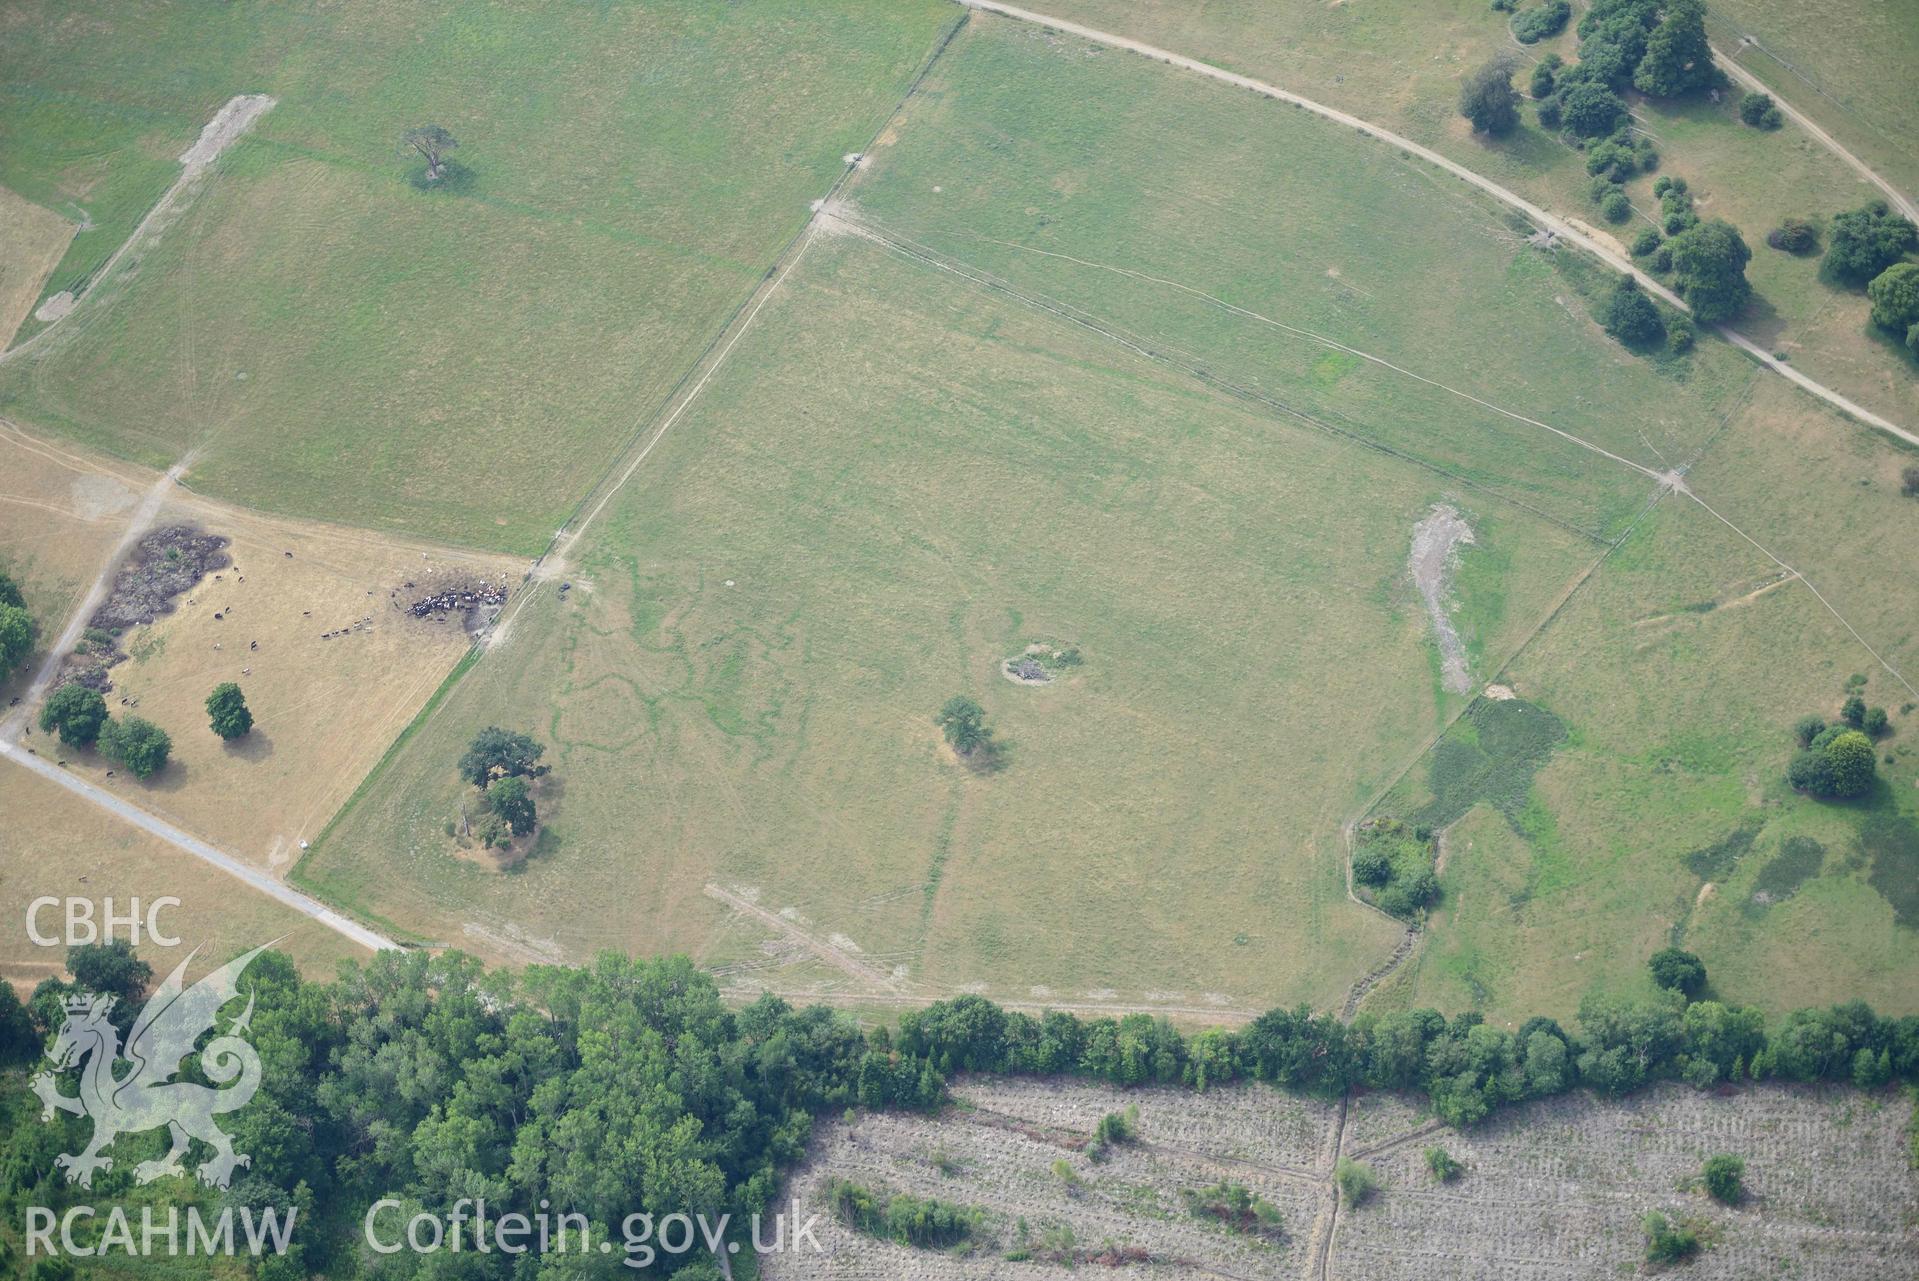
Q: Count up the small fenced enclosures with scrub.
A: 1